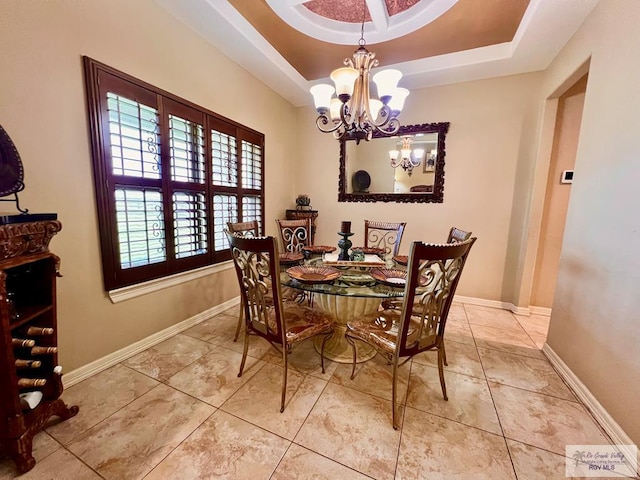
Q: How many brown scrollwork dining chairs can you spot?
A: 6